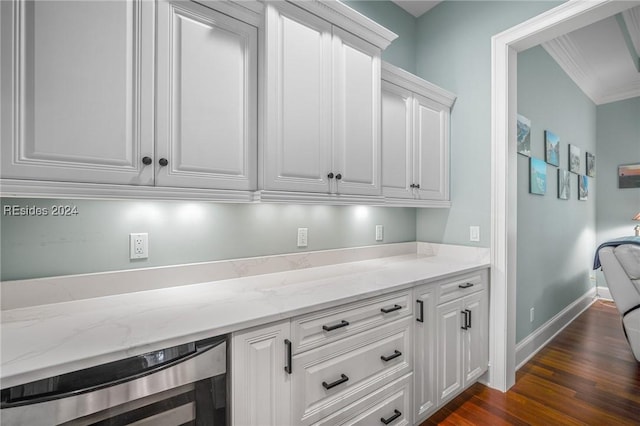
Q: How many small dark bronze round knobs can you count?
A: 6